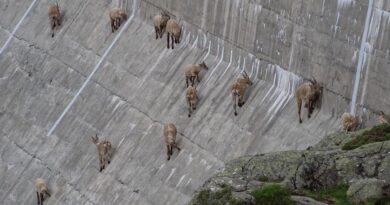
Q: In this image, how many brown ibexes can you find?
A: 13